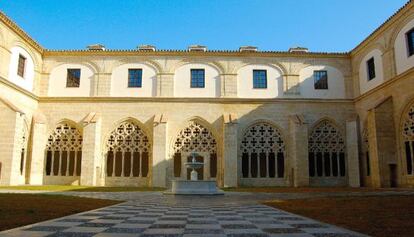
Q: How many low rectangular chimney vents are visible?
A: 5